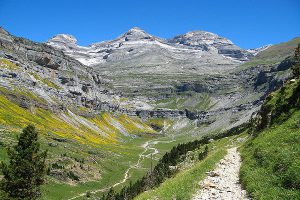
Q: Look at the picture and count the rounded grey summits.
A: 3